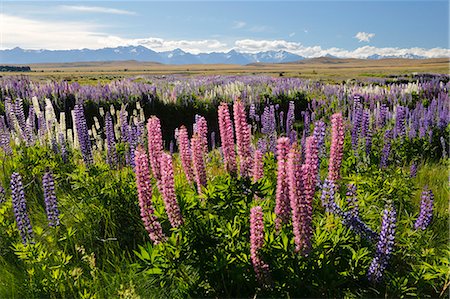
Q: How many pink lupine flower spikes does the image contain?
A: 14